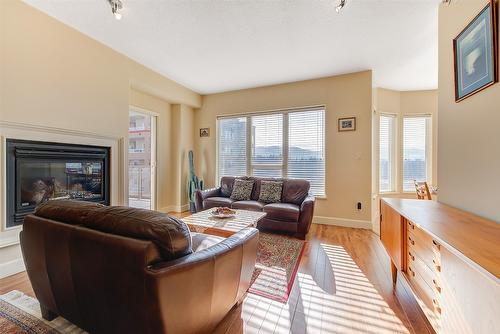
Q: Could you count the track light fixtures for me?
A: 2